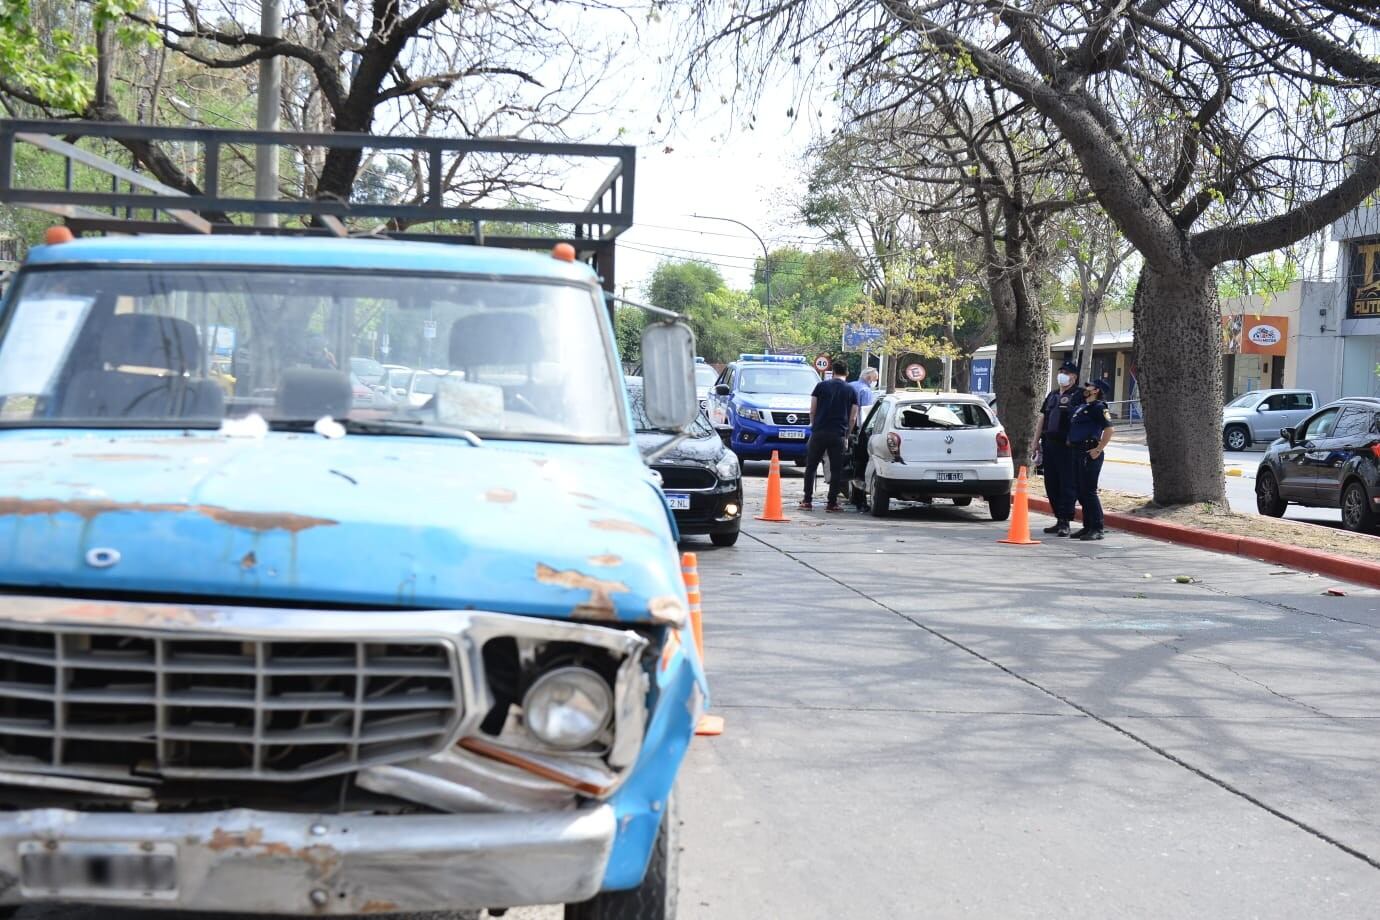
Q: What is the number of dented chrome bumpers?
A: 1